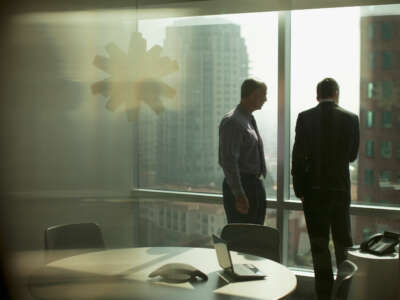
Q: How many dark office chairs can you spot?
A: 2